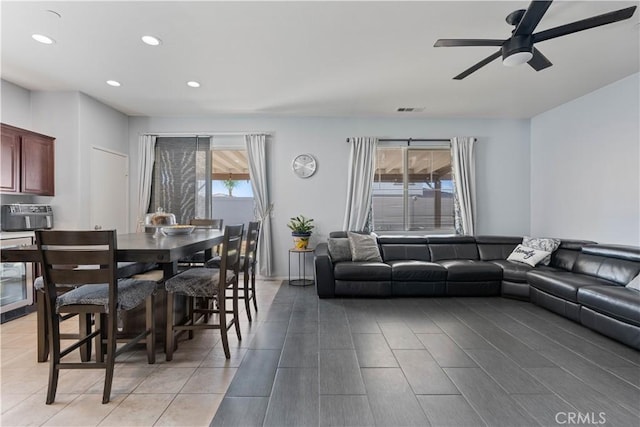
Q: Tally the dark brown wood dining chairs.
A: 4